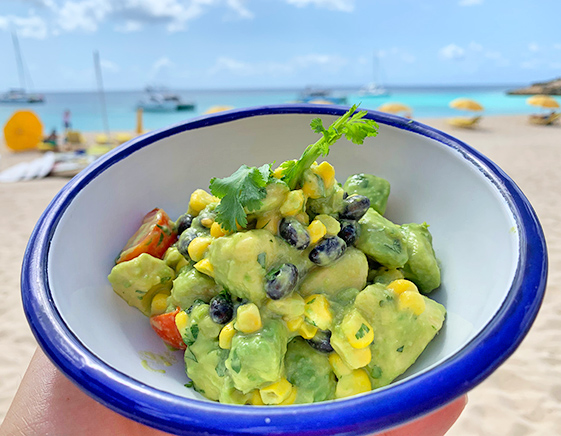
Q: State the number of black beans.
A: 9